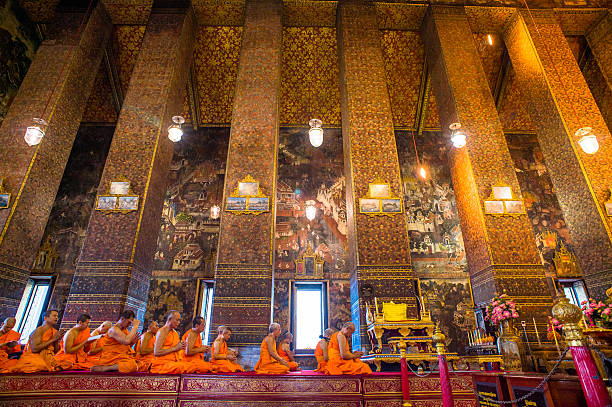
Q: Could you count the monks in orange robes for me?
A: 14